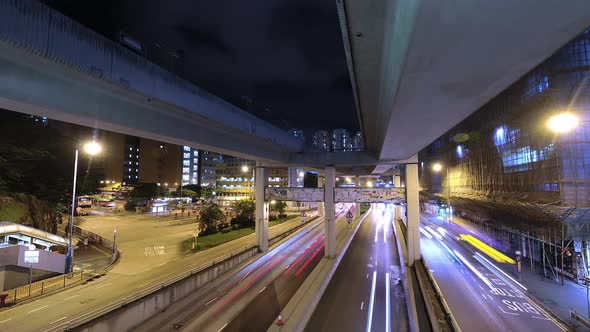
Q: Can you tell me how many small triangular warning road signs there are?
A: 2